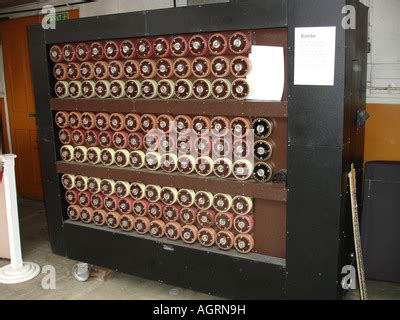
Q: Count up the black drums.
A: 3